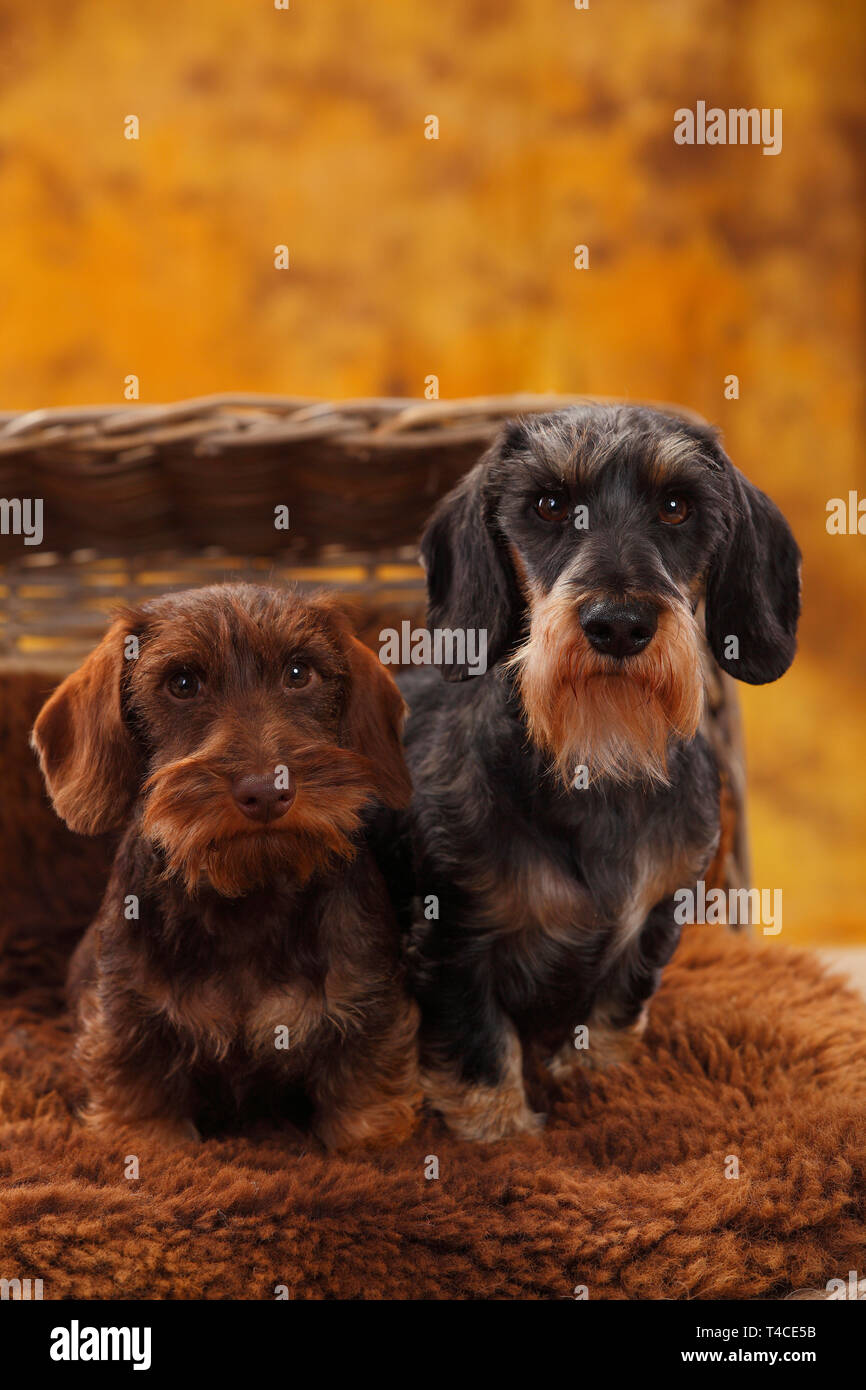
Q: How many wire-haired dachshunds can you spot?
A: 2